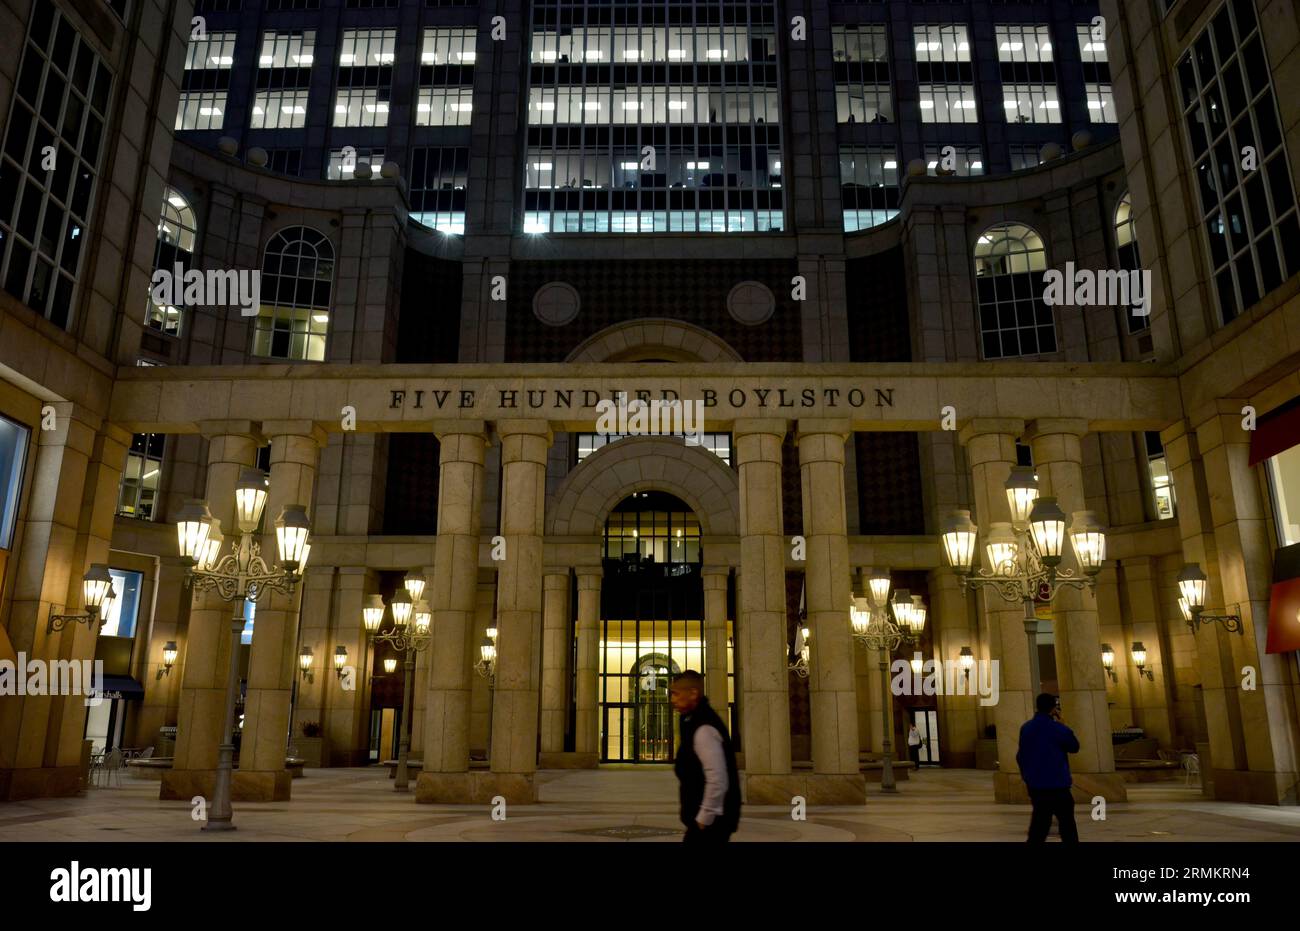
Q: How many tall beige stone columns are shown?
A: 8